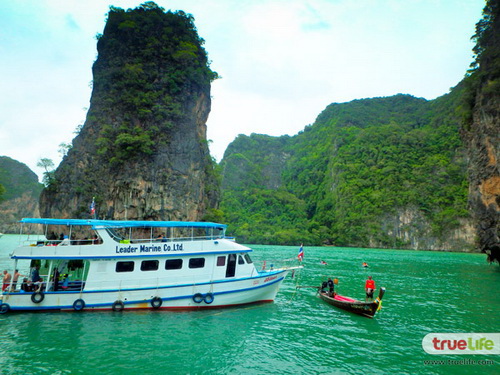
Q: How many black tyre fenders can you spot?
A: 7